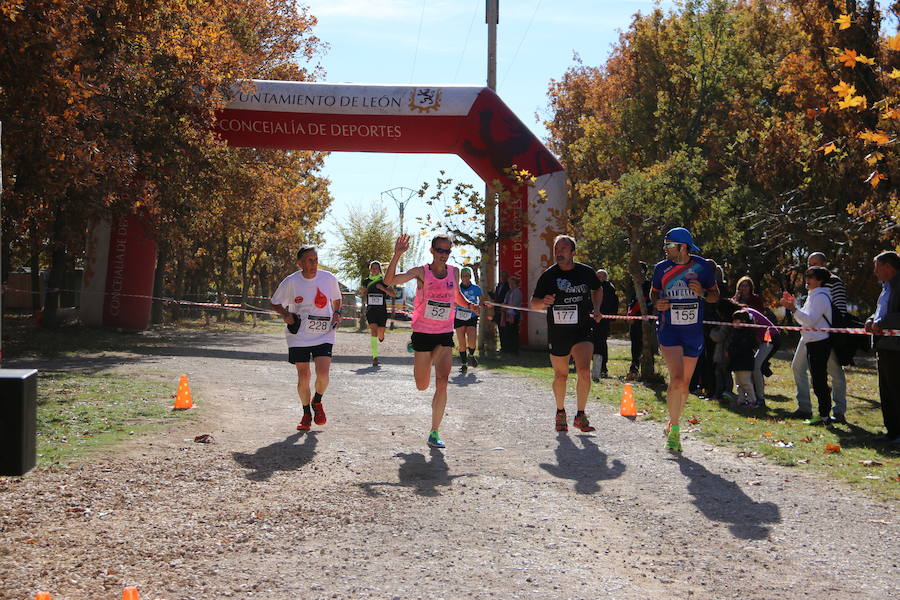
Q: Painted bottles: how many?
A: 0